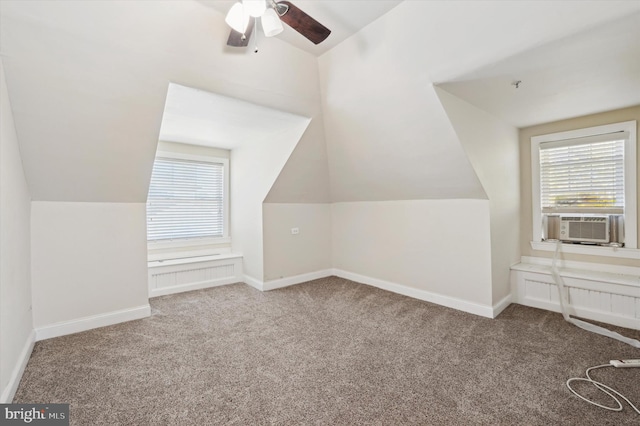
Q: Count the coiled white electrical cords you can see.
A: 1